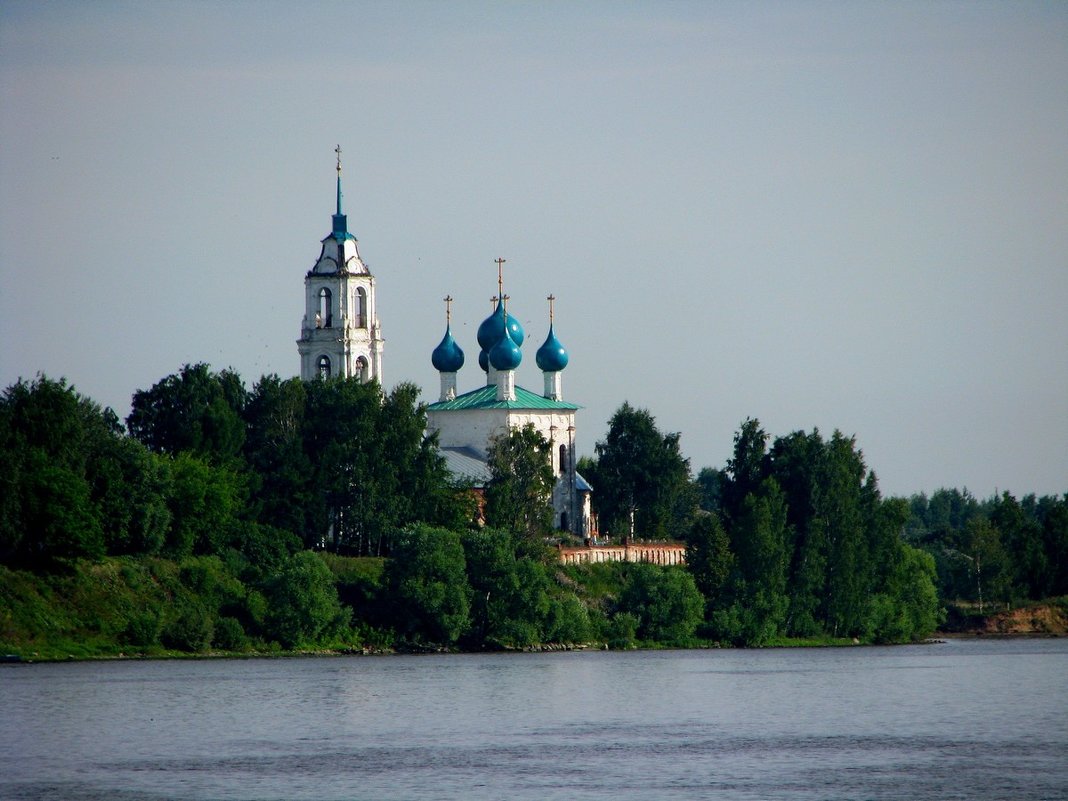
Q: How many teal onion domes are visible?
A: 5